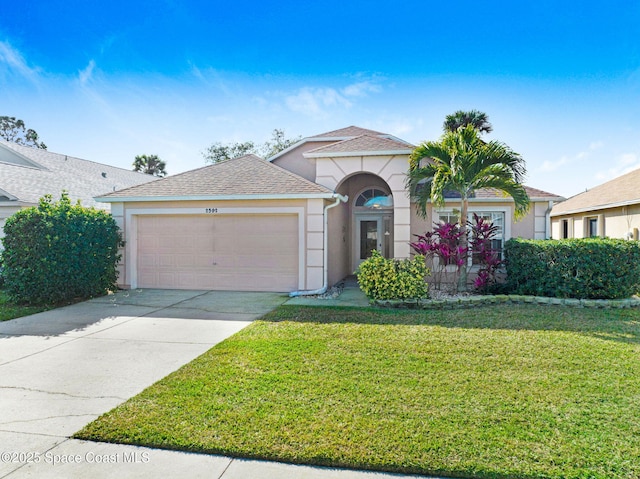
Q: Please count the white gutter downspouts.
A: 2